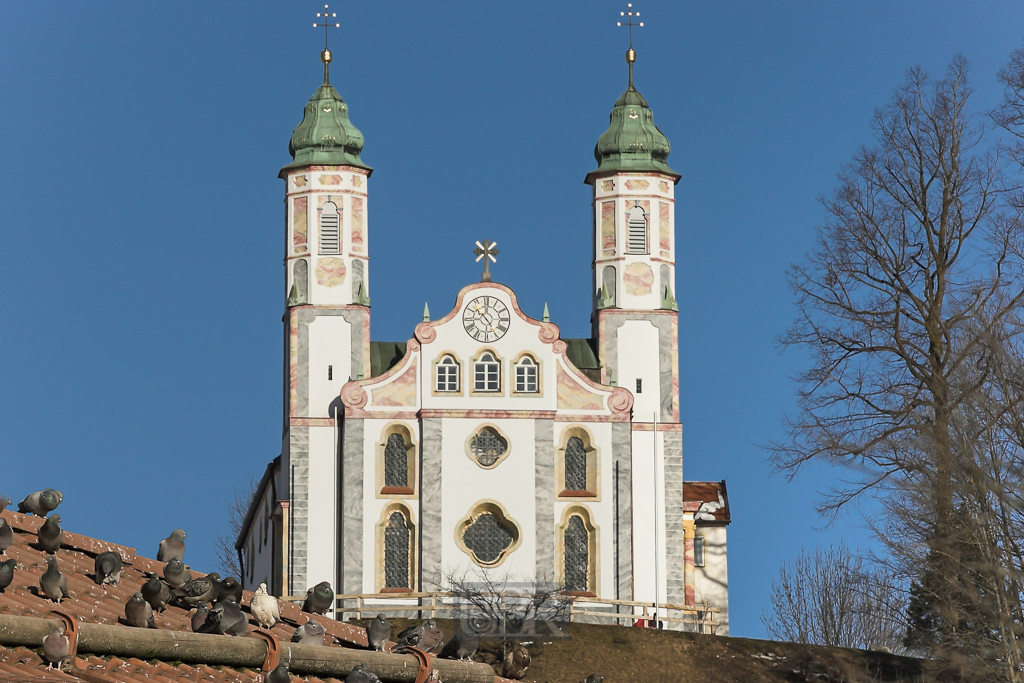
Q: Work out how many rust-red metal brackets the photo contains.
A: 3